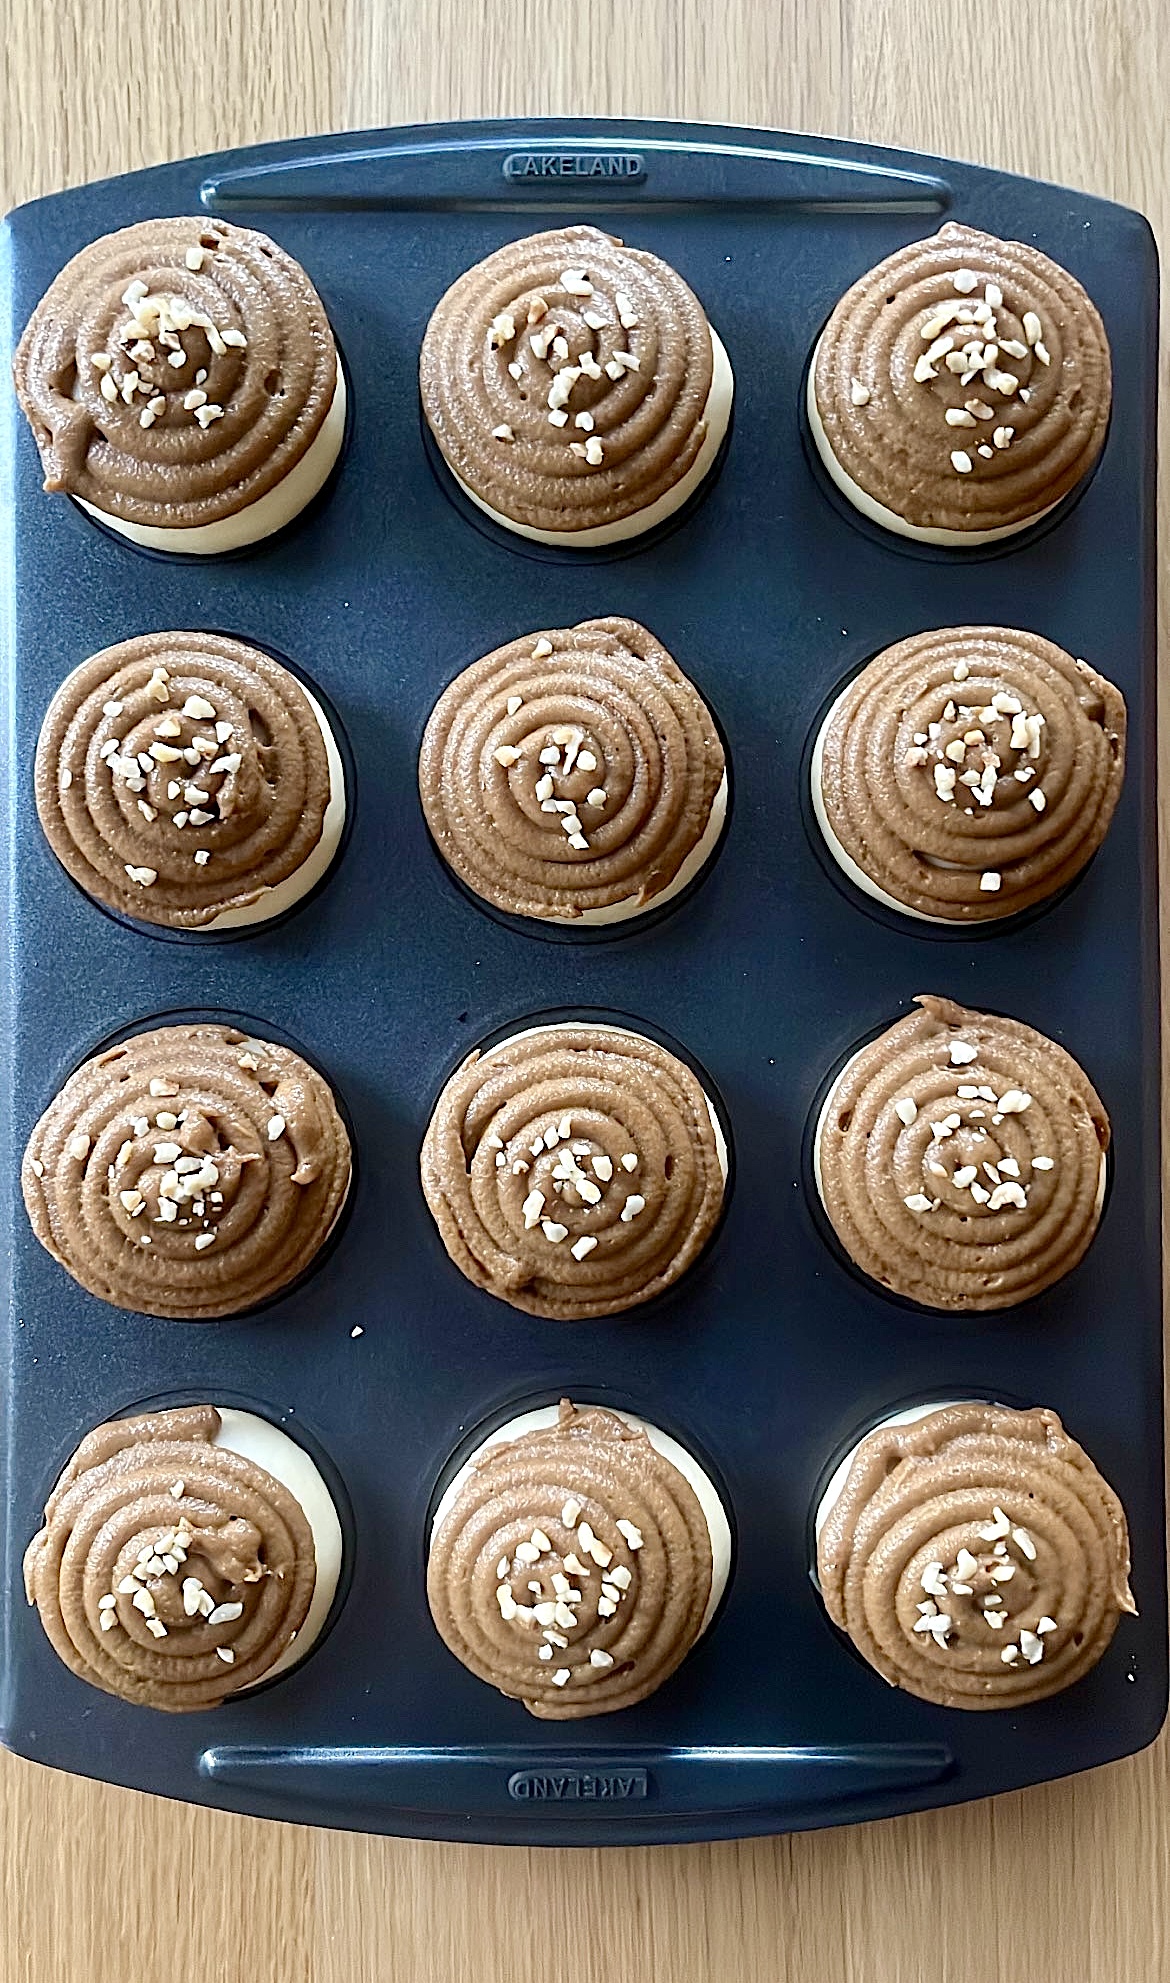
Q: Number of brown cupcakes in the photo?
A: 12